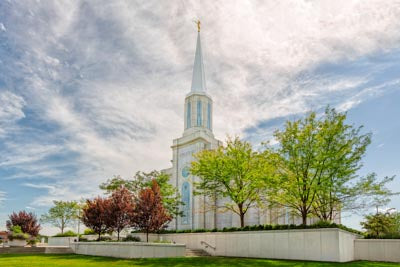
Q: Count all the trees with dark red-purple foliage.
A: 4